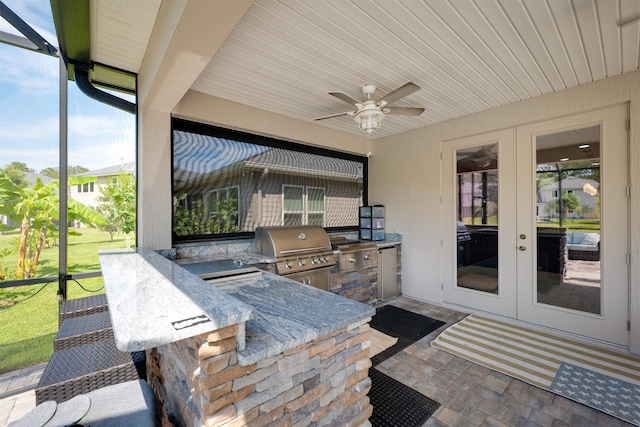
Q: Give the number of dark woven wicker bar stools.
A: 3